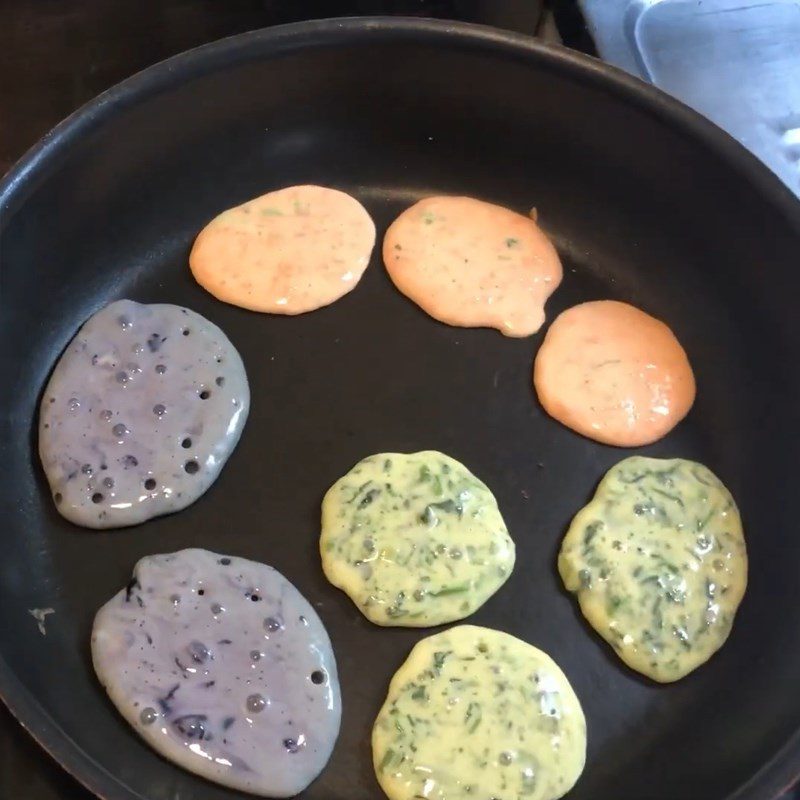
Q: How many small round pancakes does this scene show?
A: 8